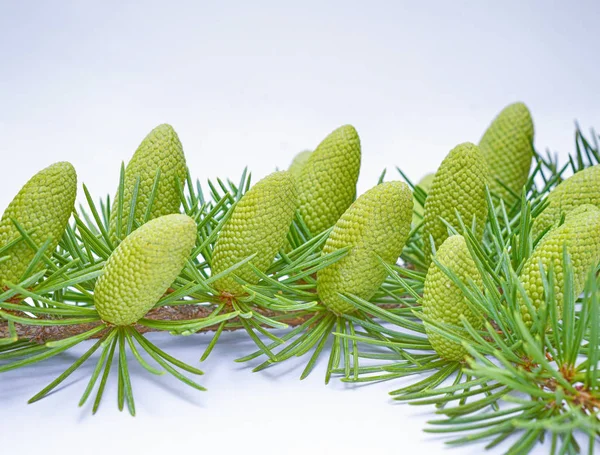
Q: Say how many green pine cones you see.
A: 13